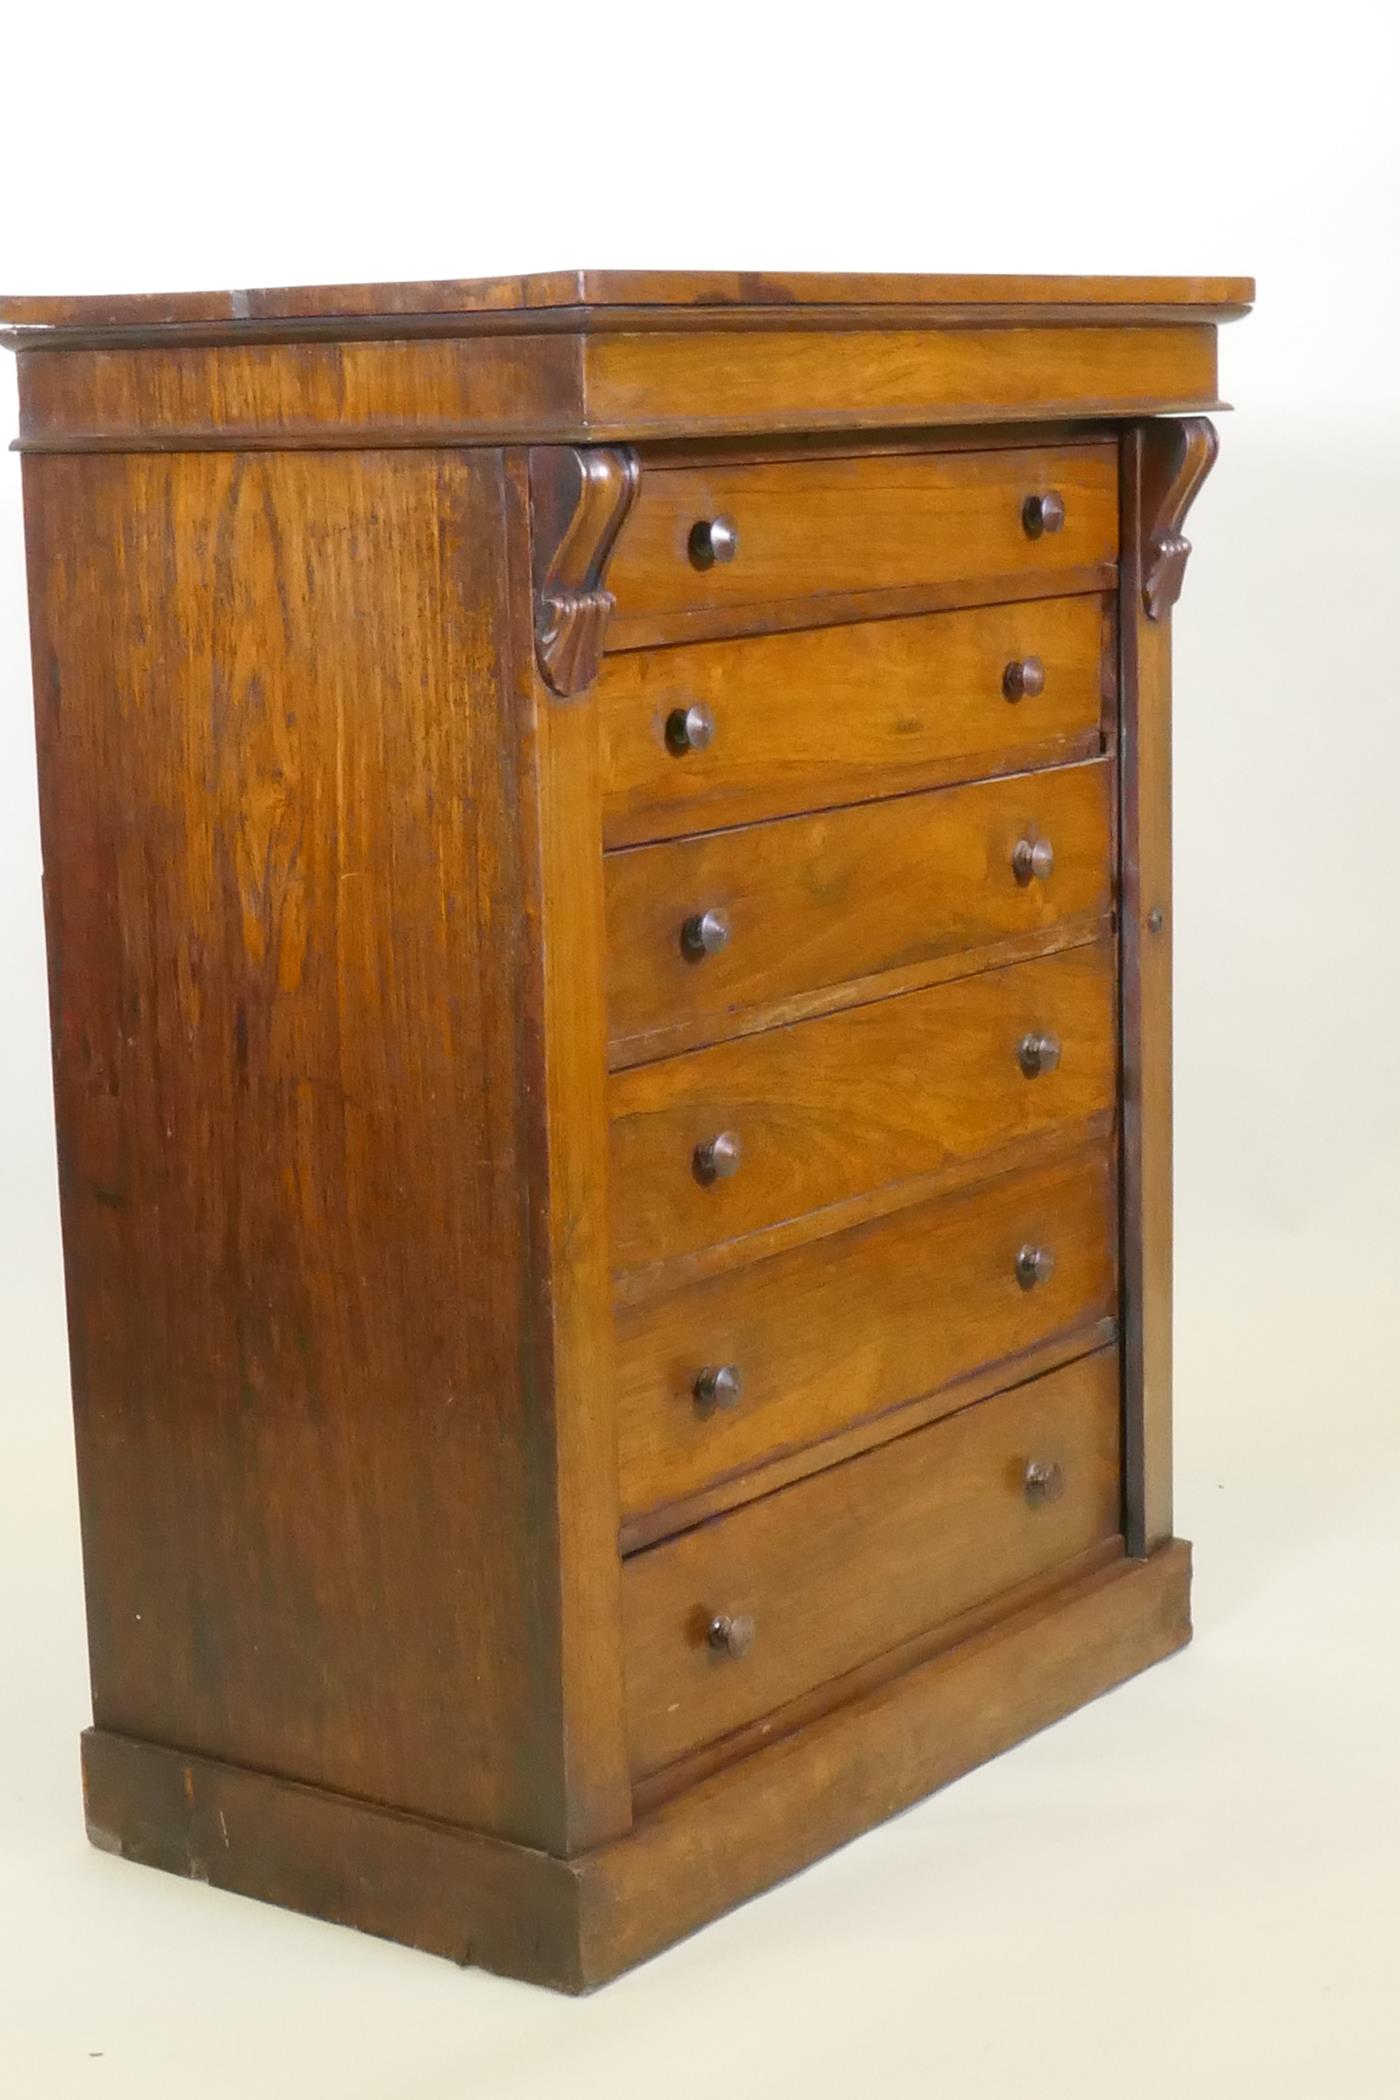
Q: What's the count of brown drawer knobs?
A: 12